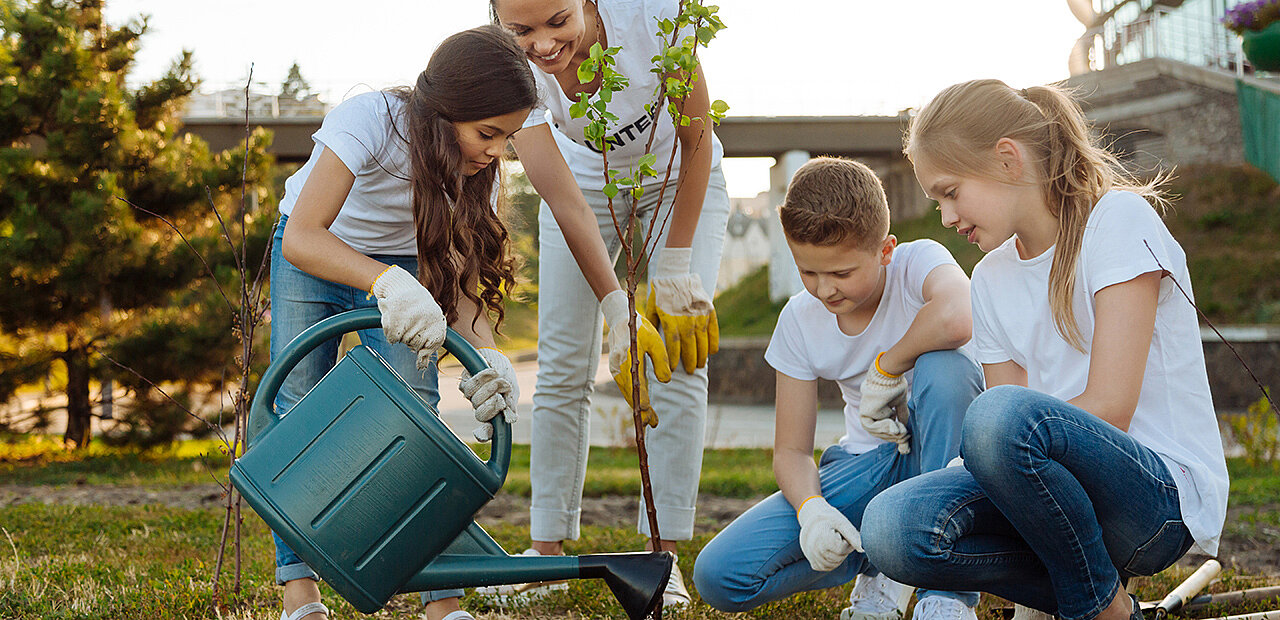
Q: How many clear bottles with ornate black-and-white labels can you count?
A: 0